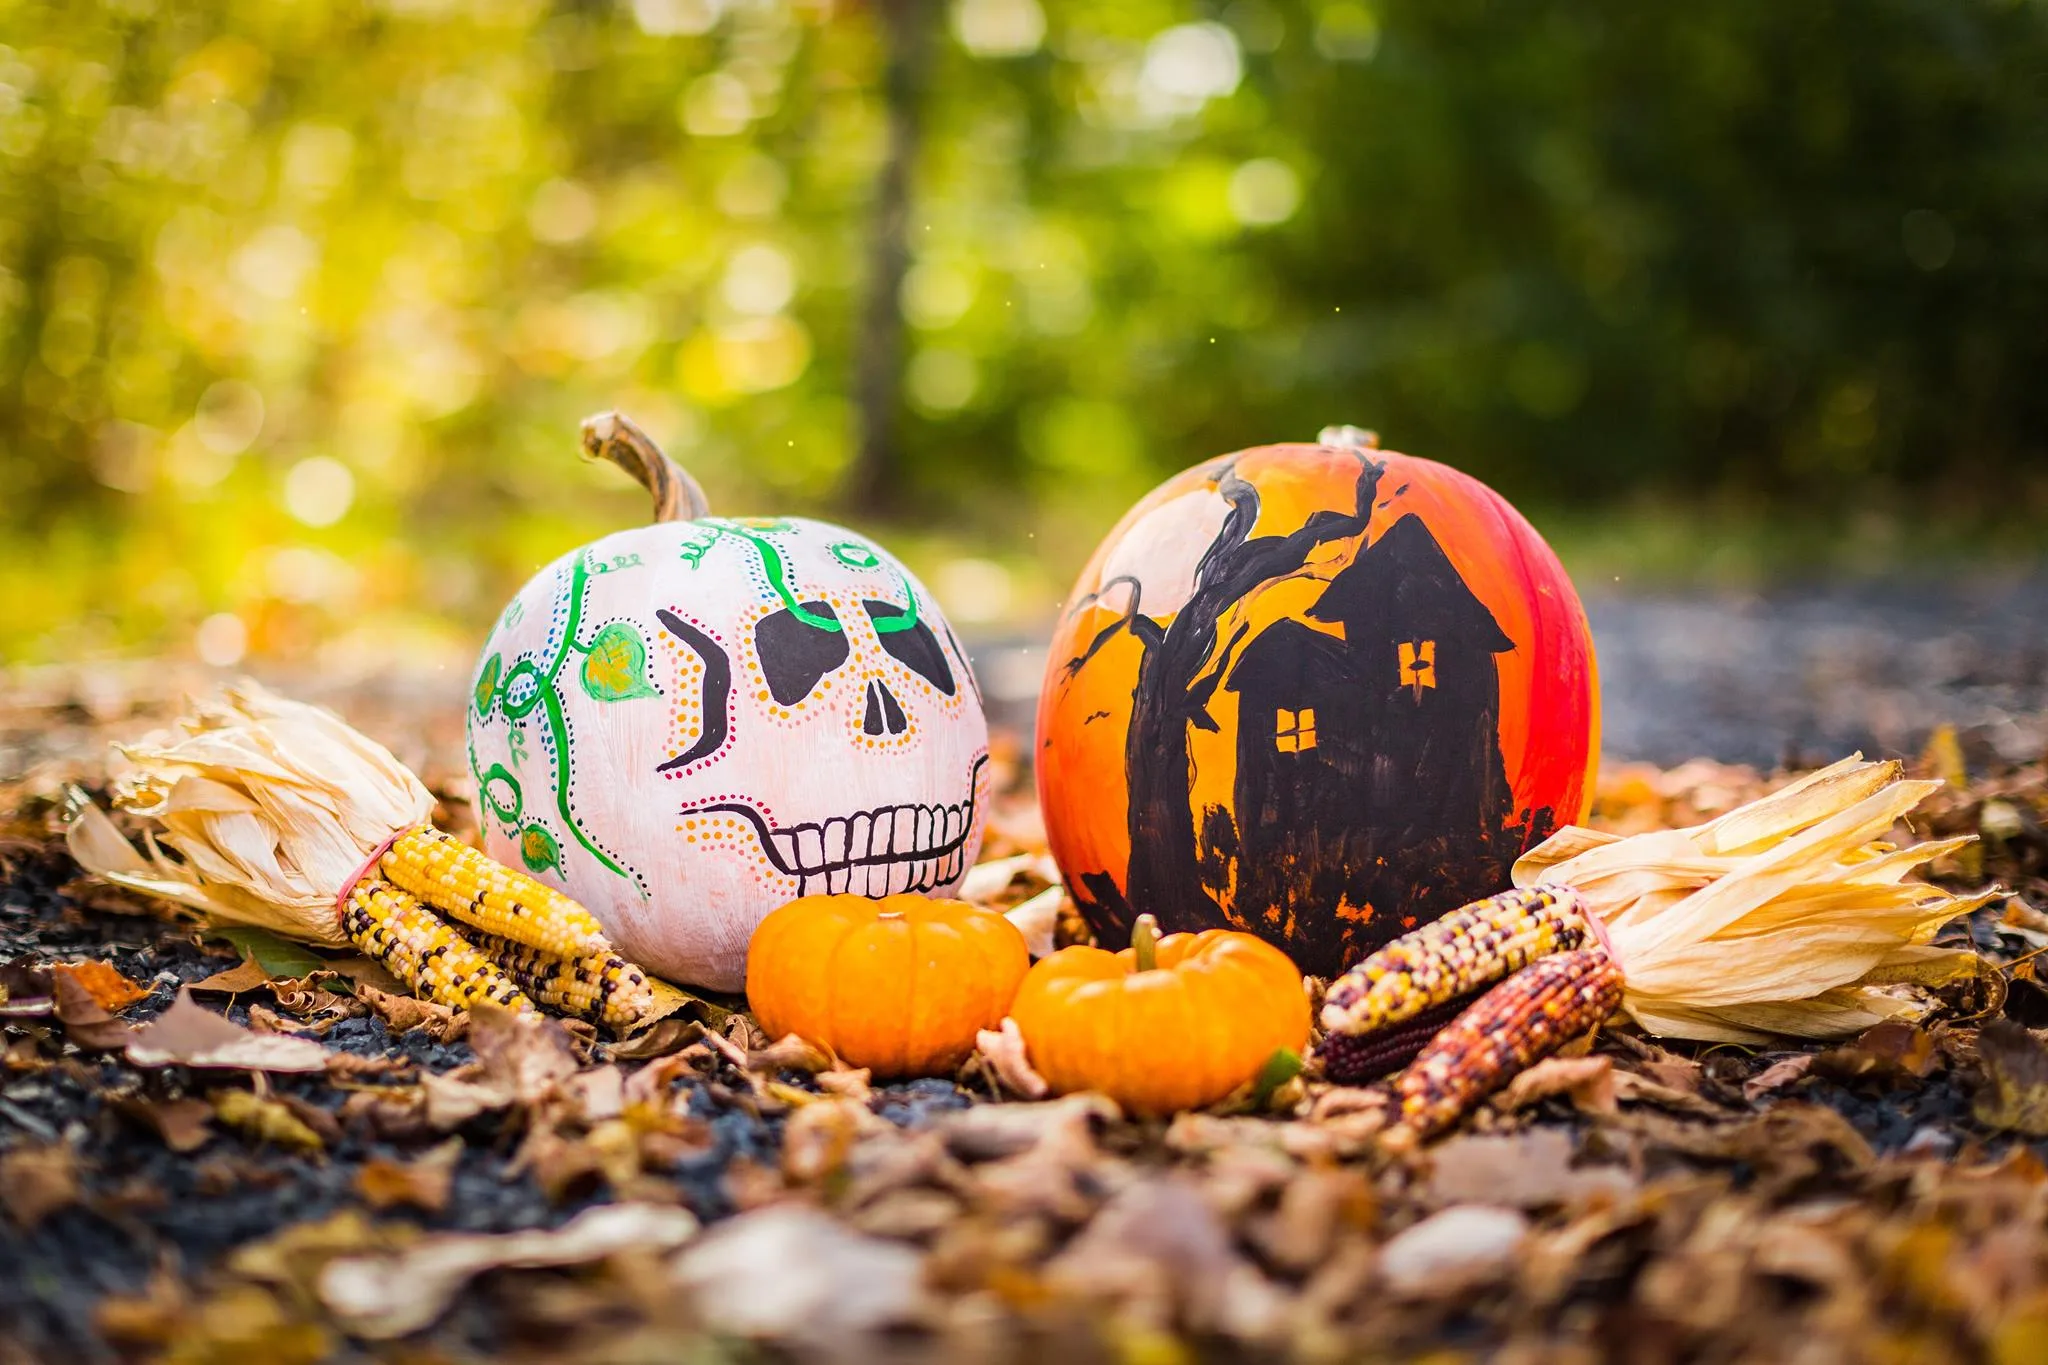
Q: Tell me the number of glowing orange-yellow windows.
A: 2